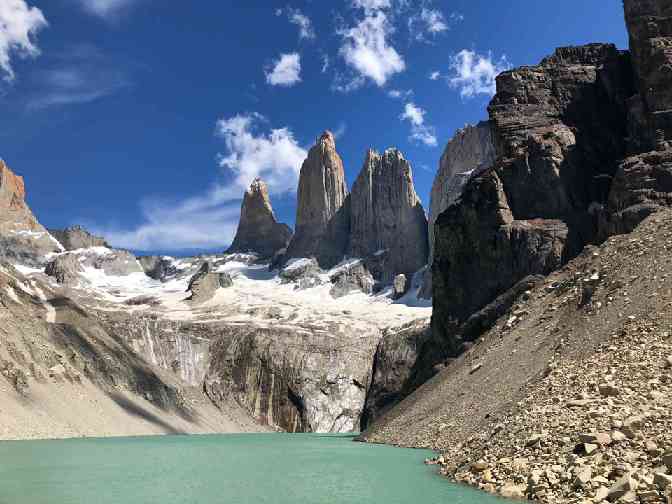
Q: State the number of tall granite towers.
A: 3